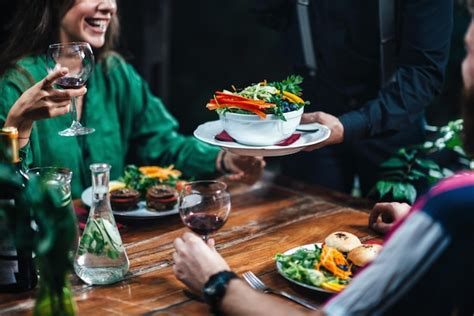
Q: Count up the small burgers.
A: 4